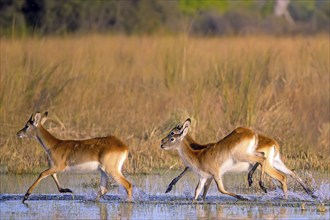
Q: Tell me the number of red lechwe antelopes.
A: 3